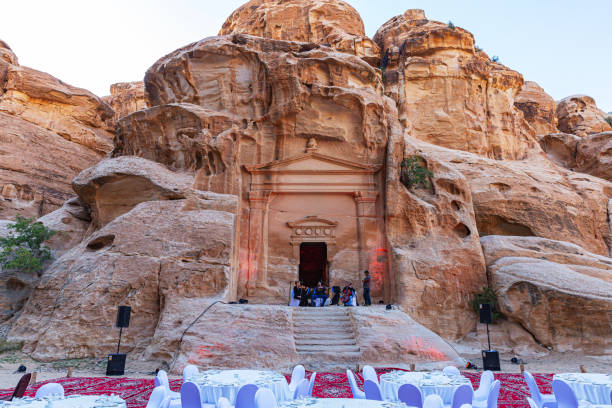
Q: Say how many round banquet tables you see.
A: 5